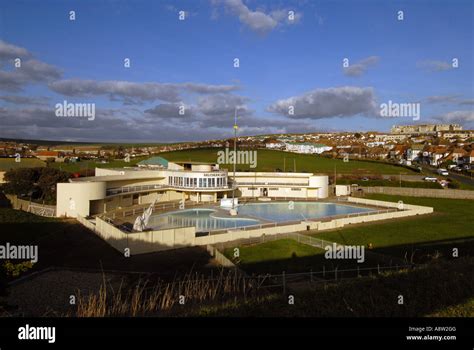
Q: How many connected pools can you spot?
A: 2